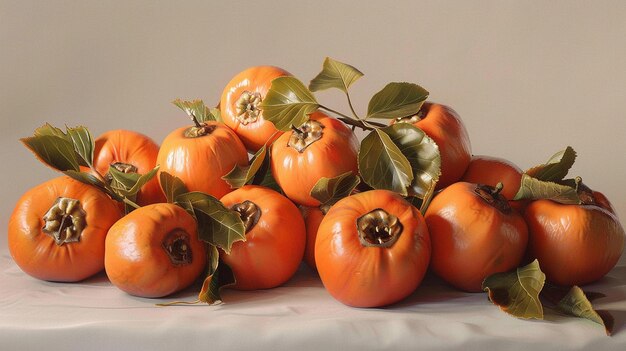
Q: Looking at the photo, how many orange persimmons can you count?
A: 13